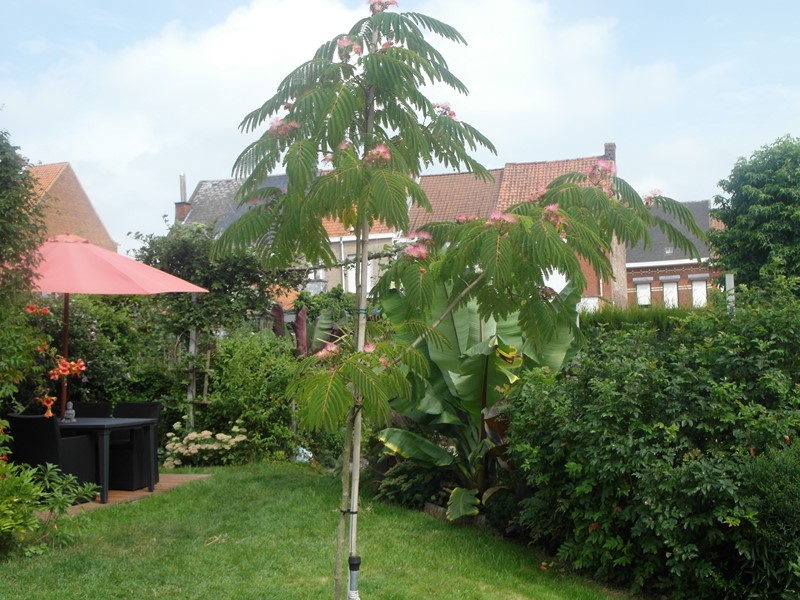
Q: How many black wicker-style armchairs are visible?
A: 3